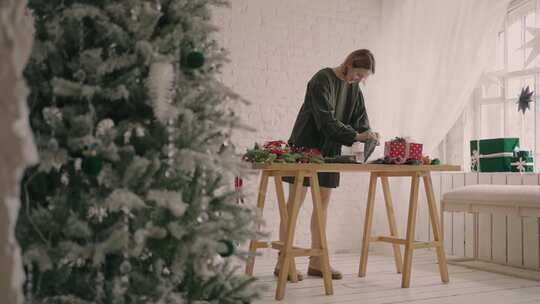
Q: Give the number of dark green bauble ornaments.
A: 3